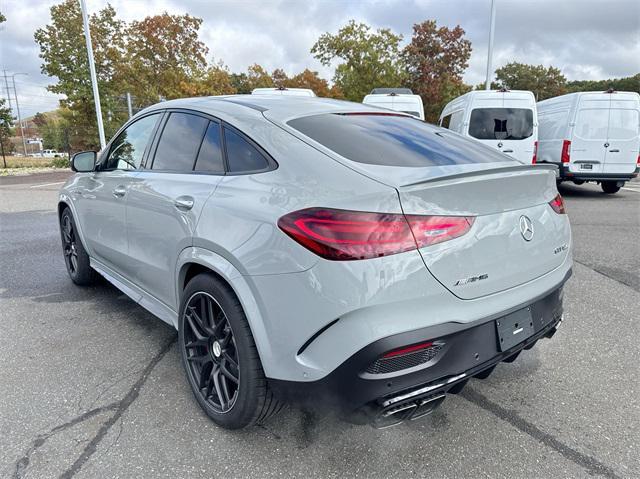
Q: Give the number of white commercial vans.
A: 4